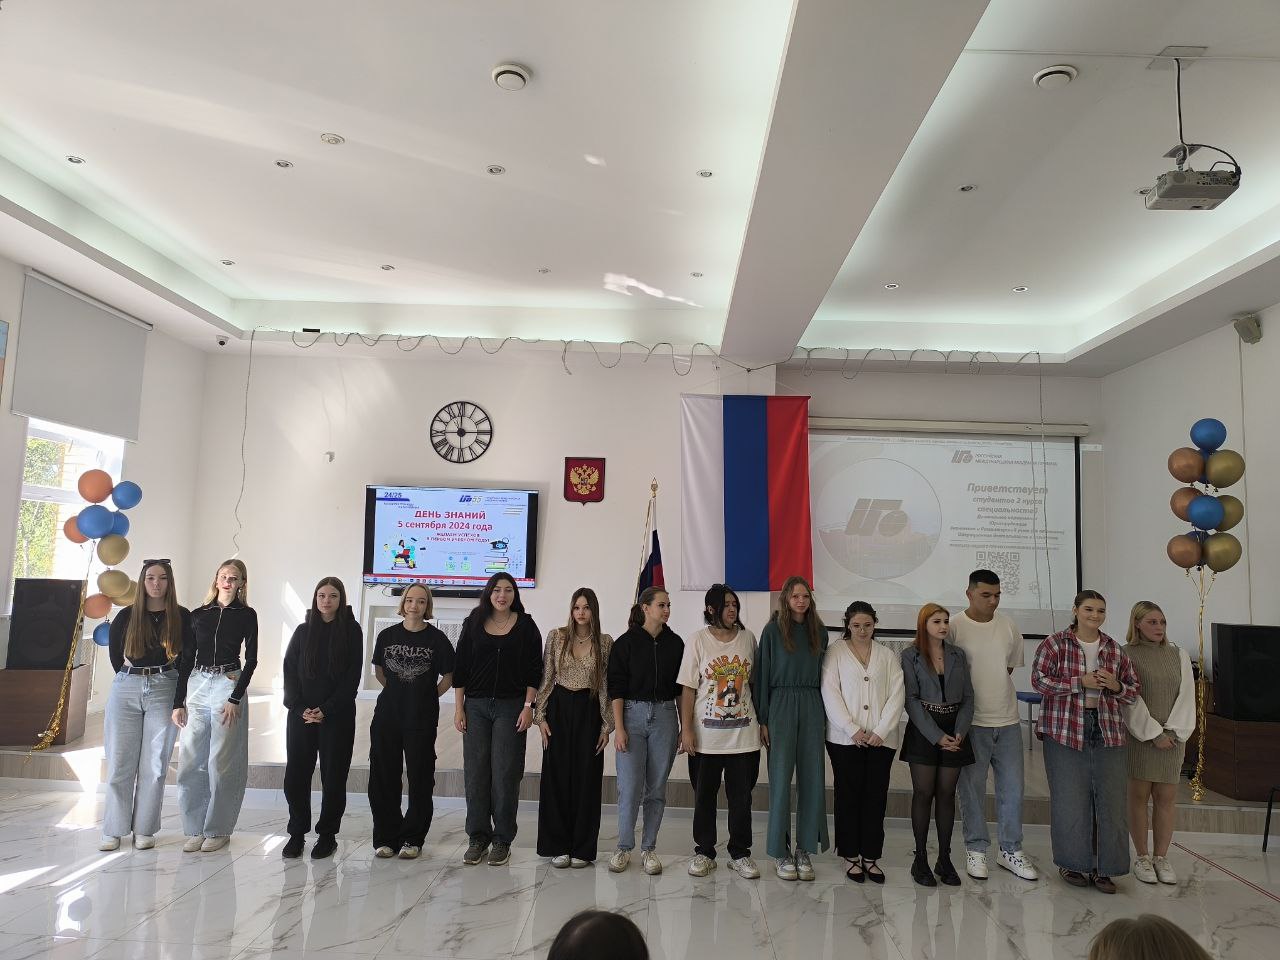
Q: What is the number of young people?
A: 14